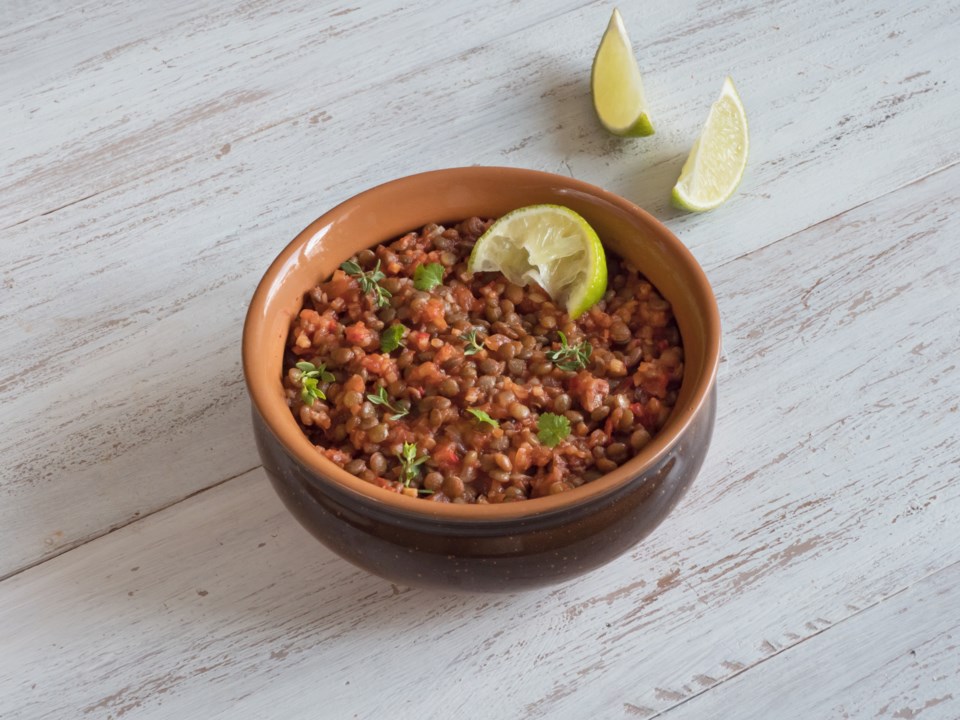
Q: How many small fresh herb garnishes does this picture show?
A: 10